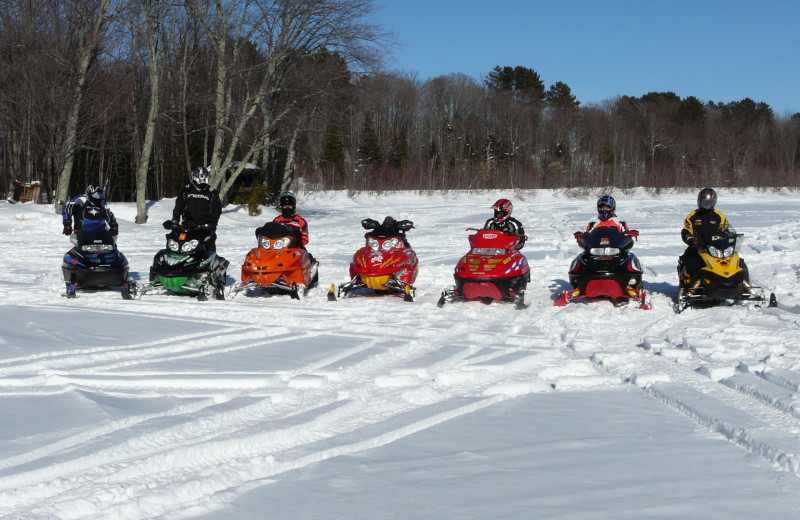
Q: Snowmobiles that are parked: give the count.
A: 7